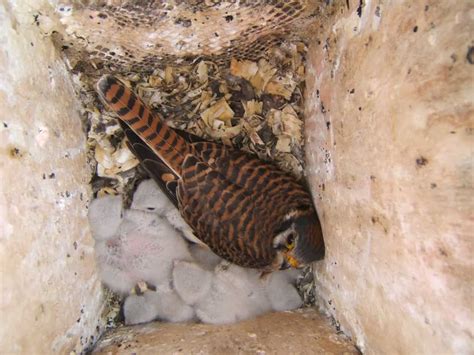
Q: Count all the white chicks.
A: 5